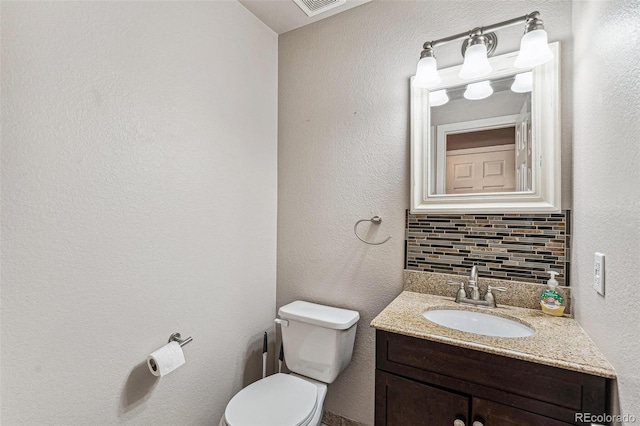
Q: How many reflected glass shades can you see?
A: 3